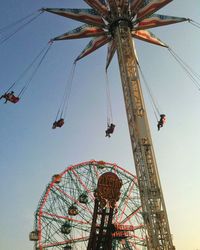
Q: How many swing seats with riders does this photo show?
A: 4